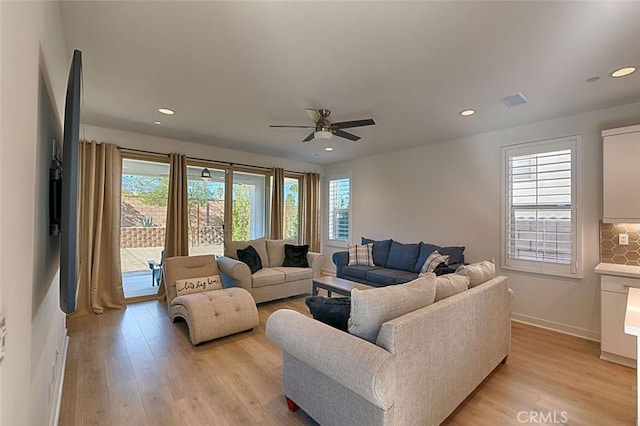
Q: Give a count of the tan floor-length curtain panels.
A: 4